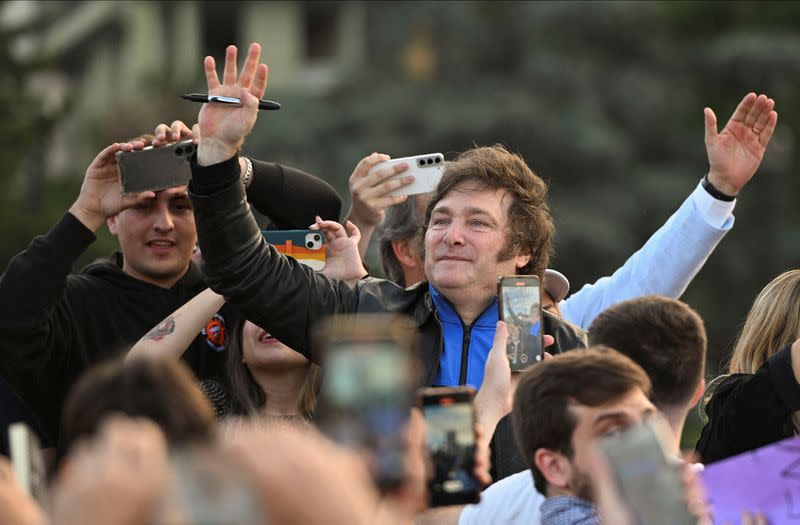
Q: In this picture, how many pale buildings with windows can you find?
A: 1